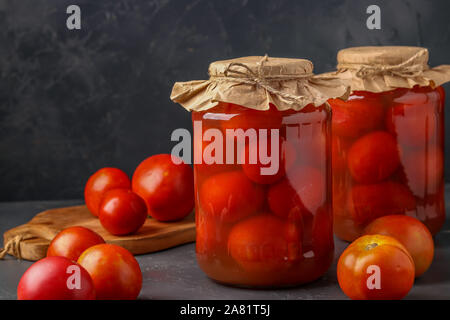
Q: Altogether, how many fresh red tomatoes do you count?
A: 8